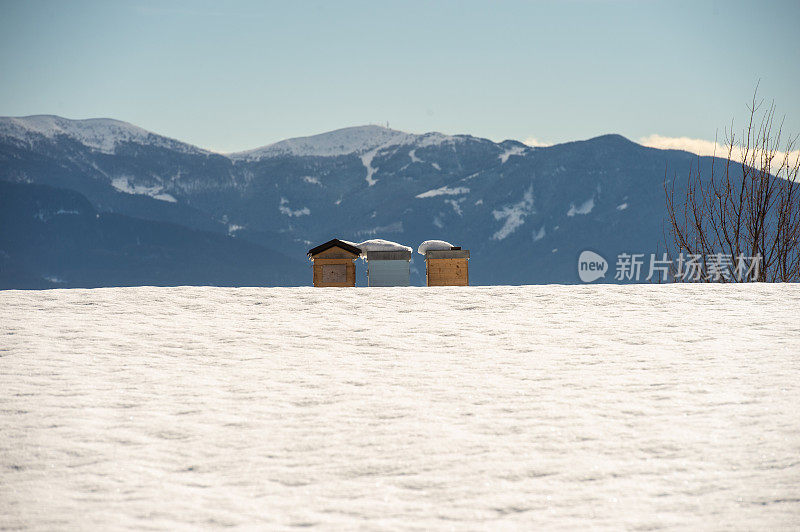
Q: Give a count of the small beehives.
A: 3